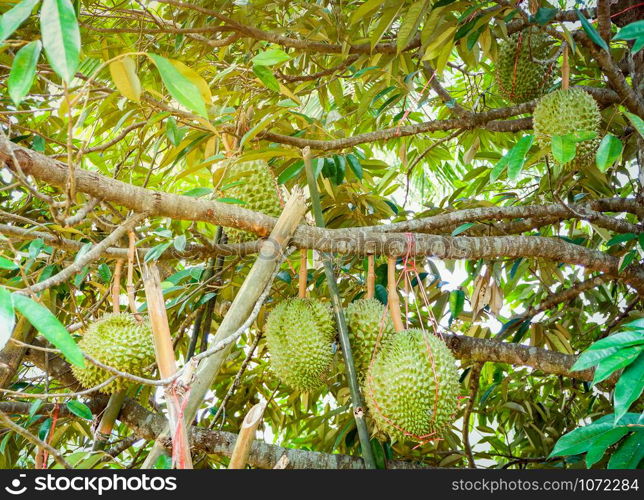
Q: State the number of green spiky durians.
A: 7